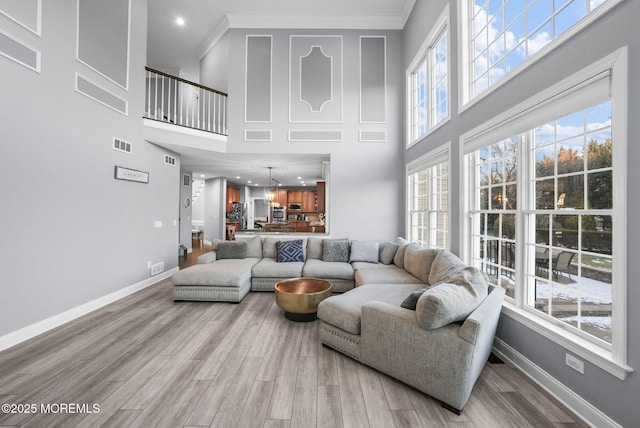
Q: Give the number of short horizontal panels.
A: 5